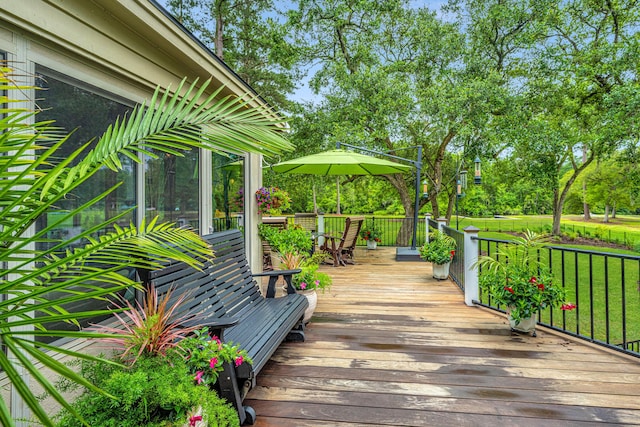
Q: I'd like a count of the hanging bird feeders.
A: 3